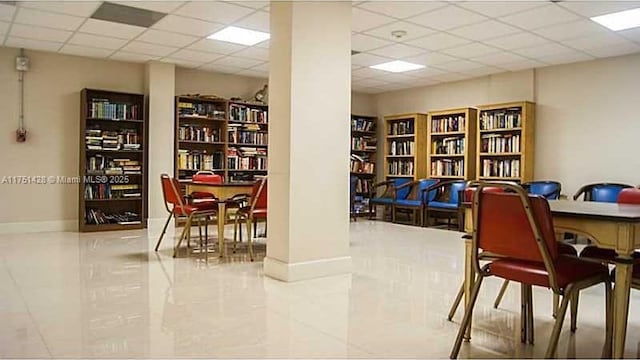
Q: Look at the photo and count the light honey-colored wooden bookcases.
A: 3